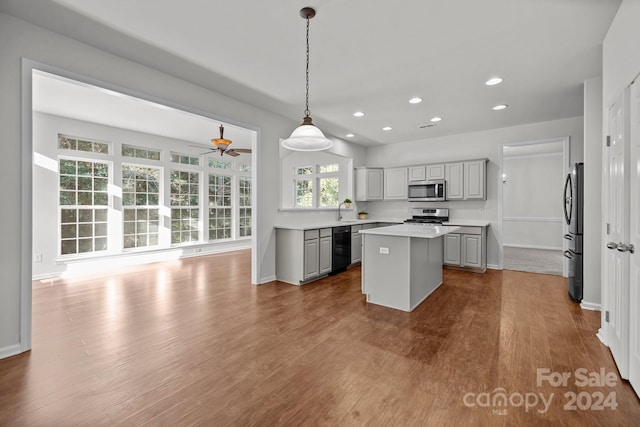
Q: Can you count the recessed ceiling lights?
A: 7